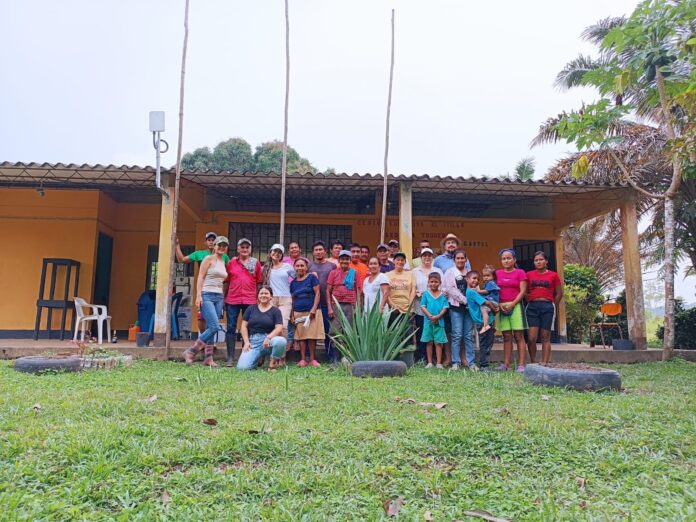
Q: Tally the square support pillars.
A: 3